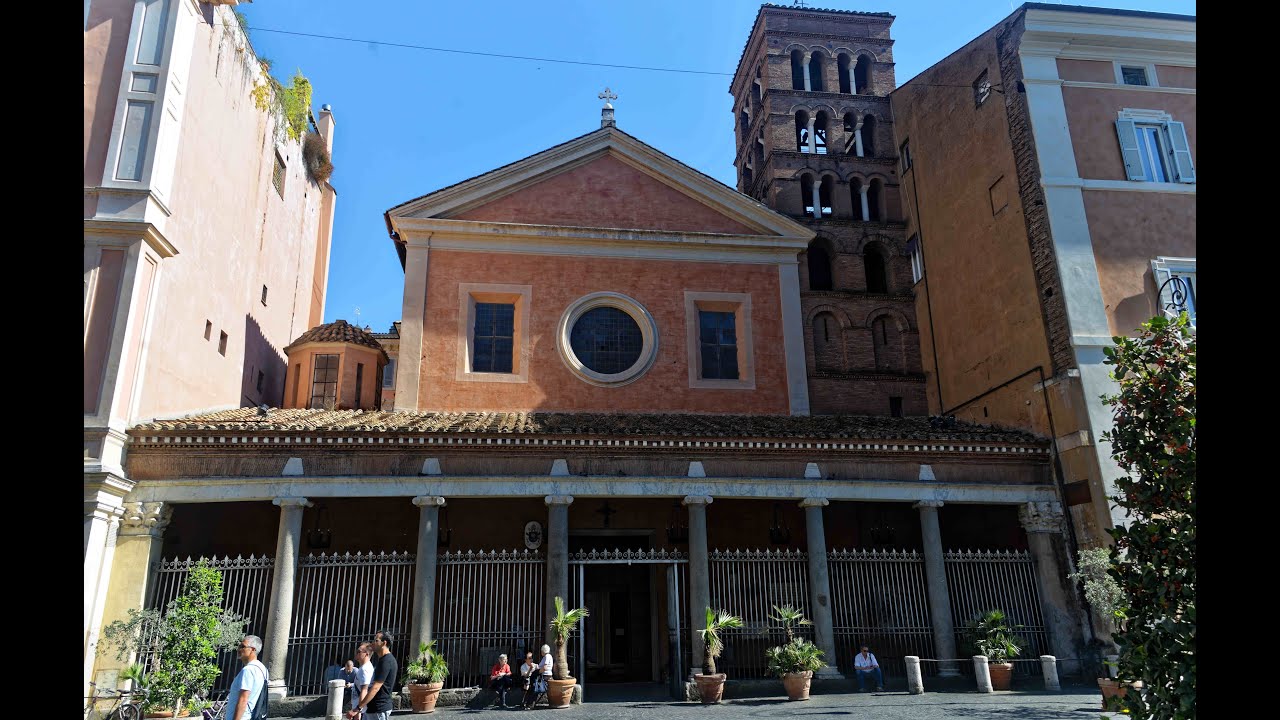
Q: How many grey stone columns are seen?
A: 6